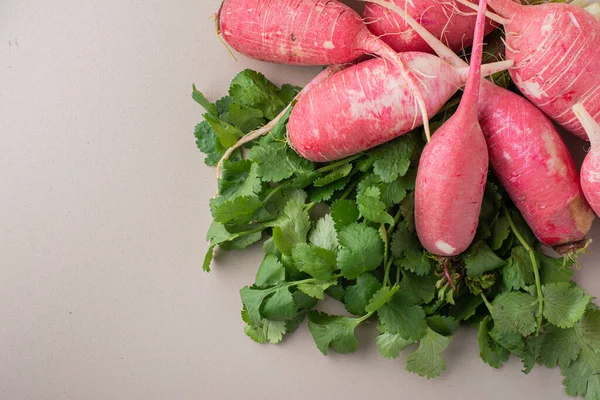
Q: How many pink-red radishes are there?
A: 7